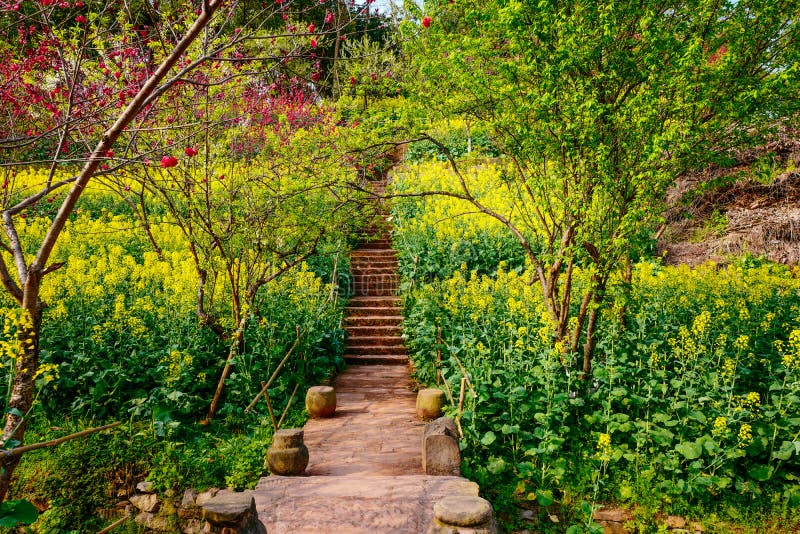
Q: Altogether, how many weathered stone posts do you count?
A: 6